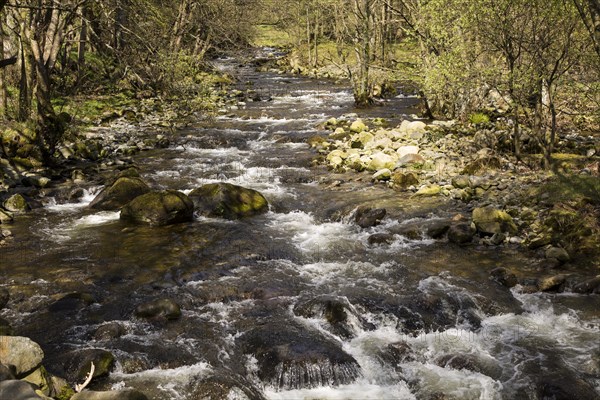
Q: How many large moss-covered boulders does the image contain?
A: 3